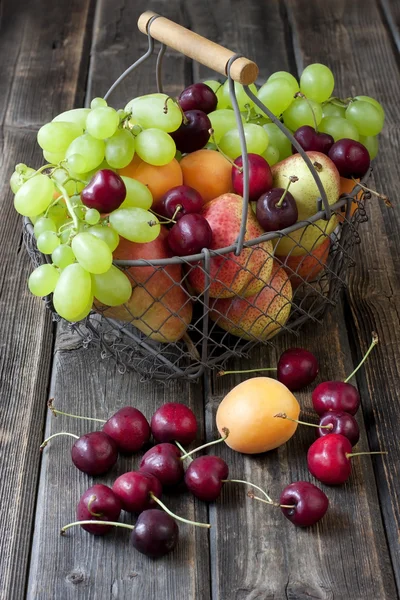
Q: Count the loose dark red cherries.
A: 13